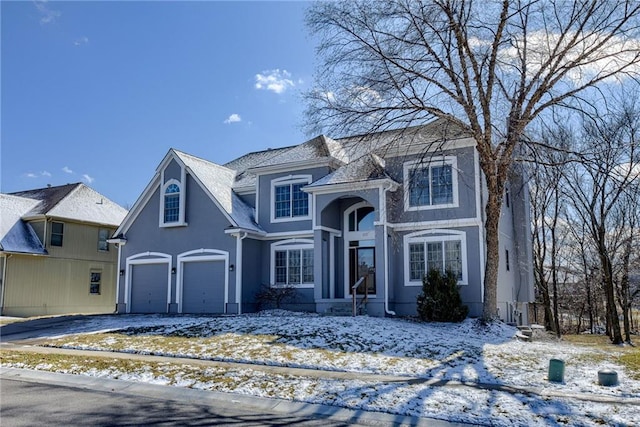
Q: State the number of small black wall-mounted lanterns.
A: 3